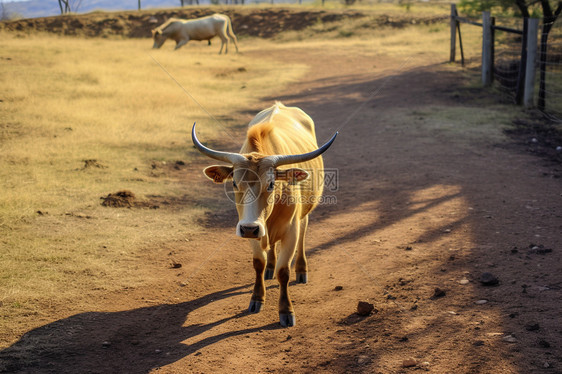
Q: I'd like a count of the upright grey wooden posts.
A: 3